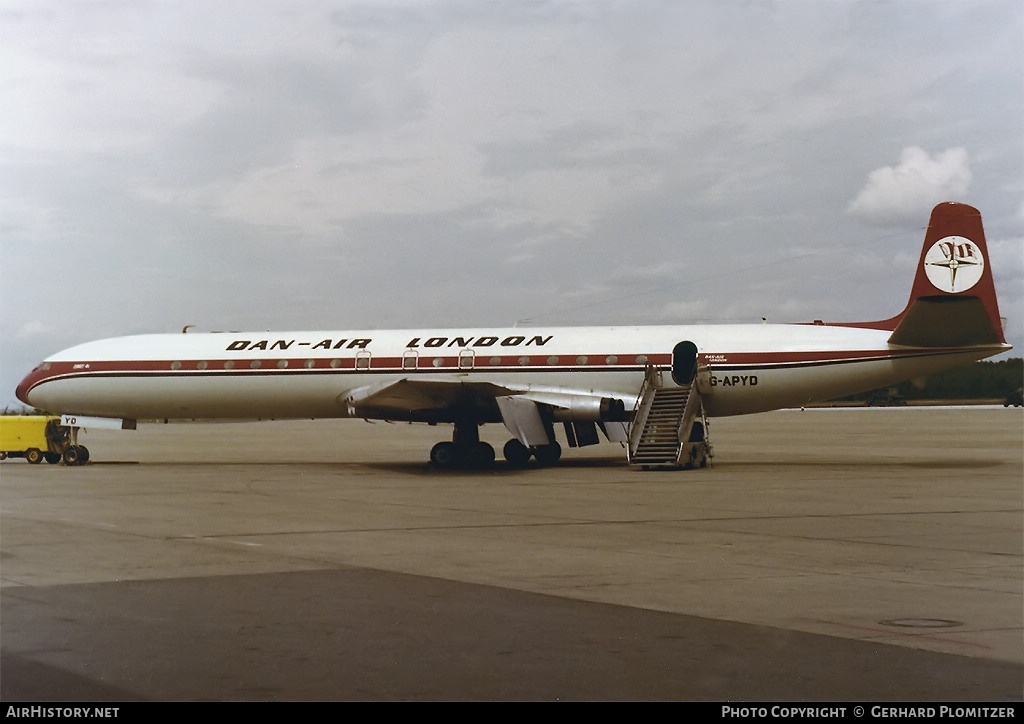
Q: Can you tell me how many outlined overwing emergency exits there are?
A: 3